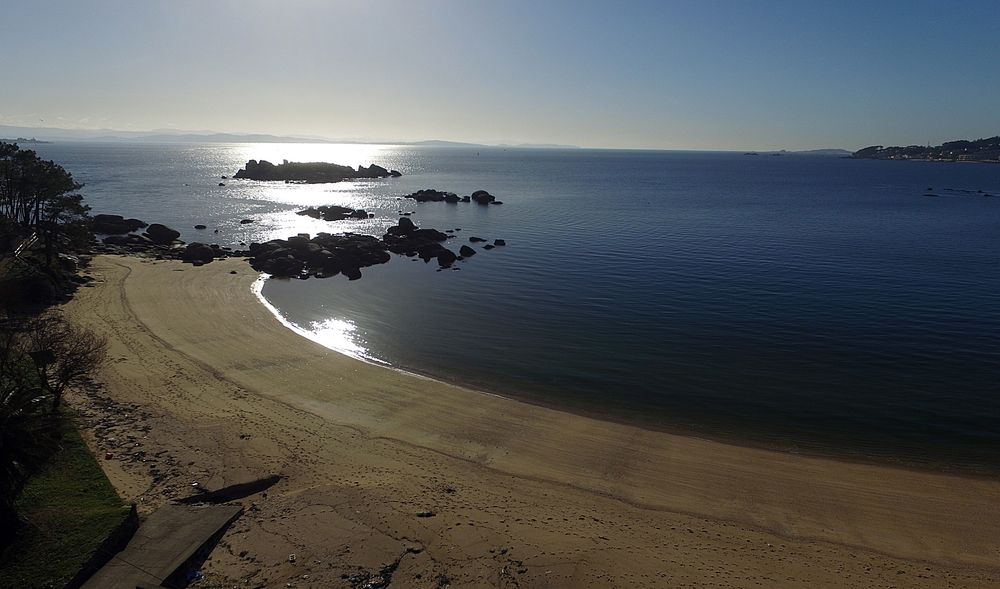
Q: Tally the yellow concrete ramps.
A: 0